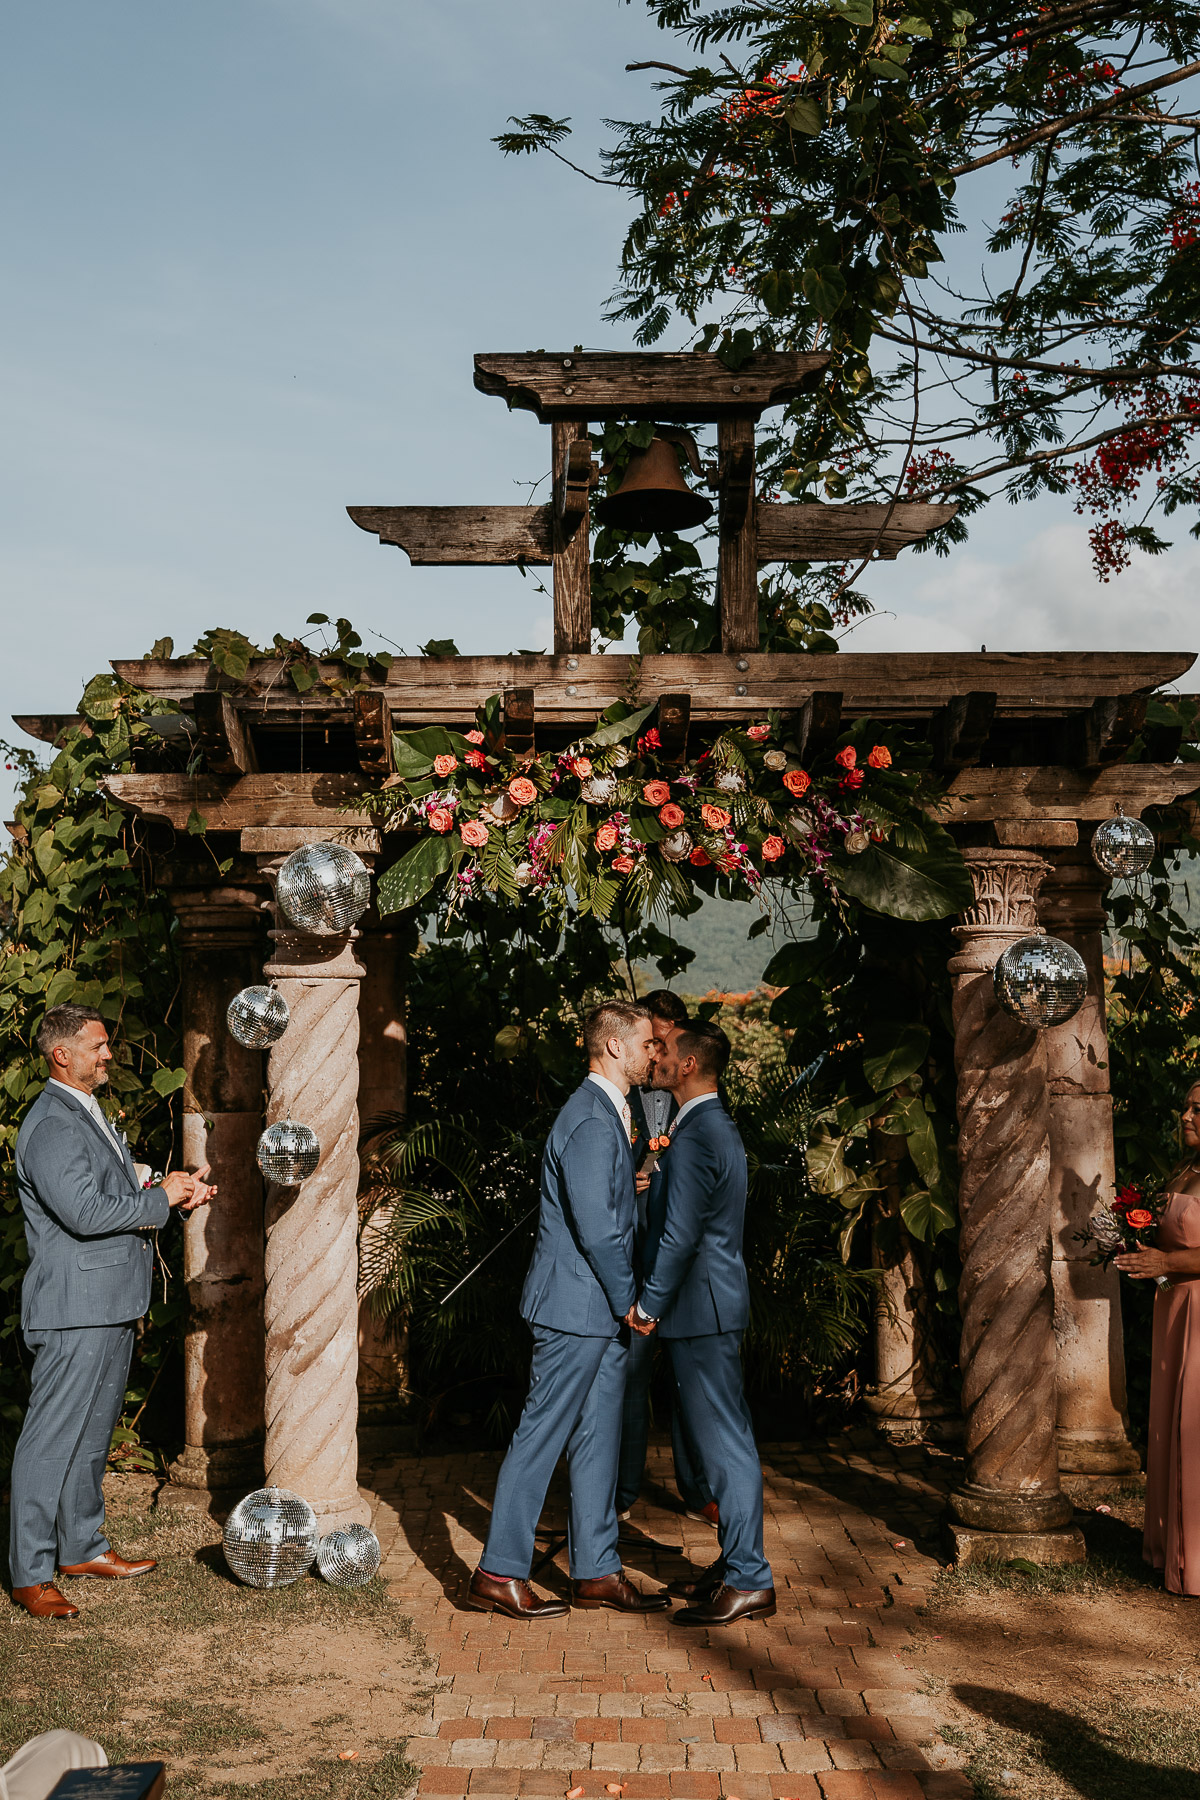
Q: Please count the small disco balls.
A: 4